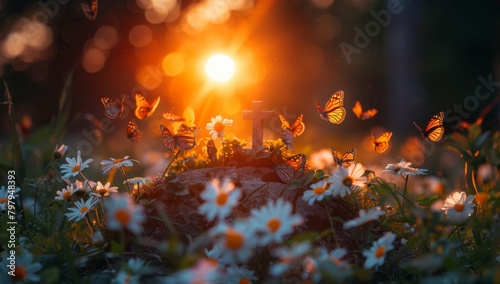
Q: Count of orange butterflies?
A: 13